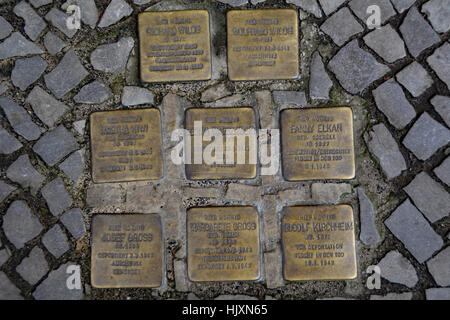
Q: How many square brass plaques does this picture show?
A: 8